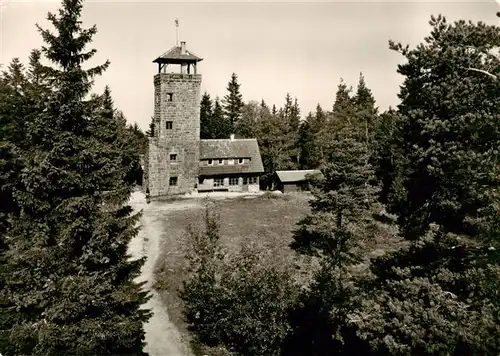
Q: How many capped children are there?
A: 0